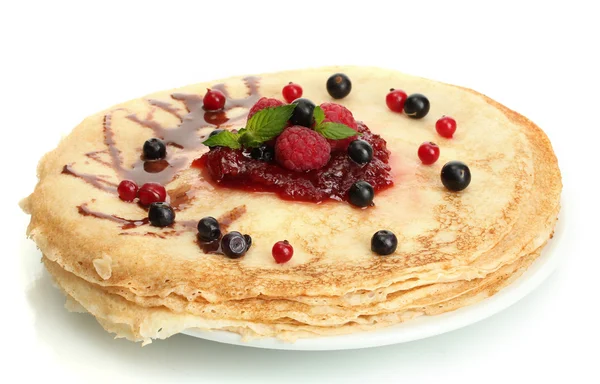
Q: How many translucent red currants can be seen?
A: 8